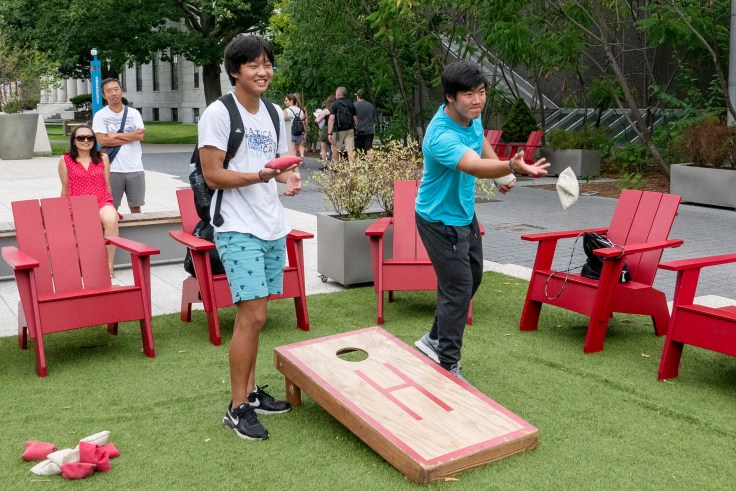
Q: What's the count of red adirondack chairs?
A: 7